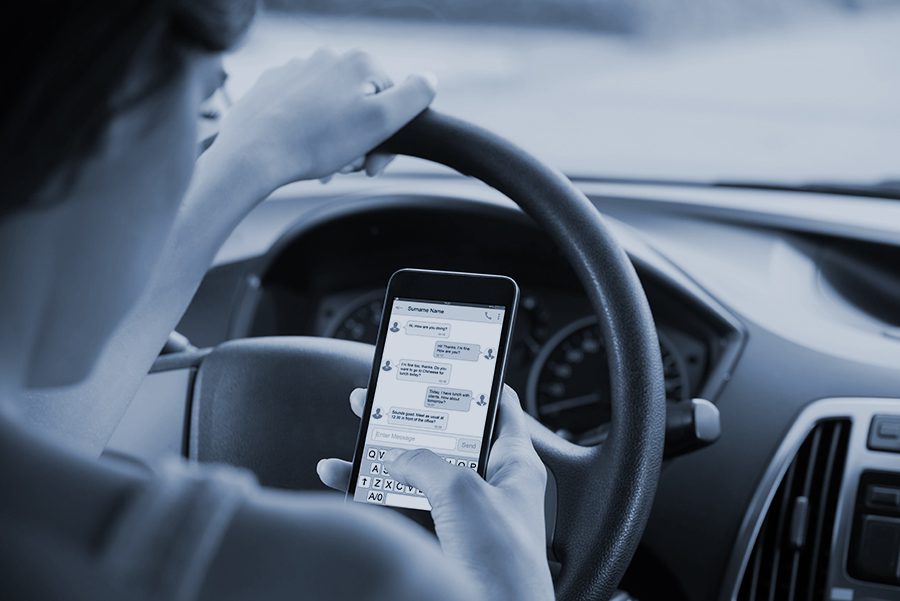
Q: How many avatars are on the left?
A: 3